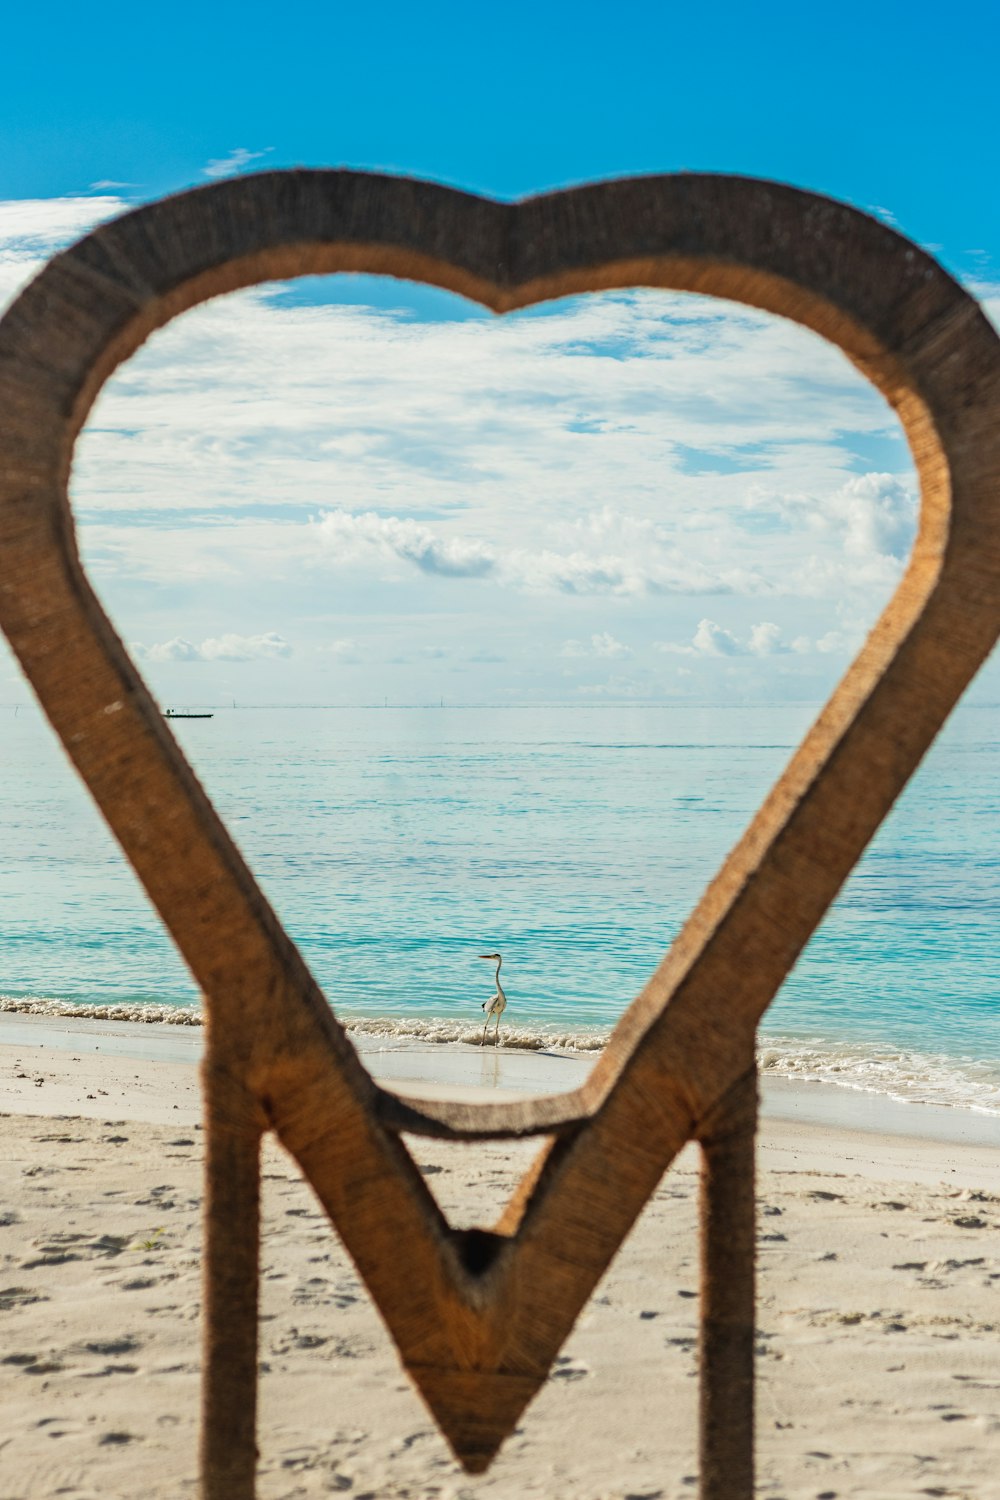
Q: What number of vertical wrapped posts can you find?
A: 2